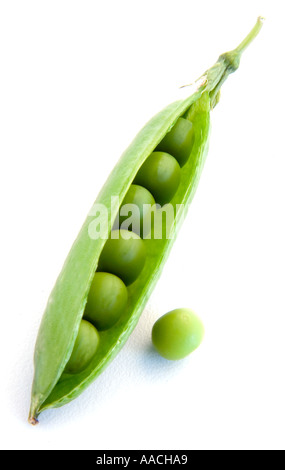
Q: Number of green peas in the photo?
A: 7